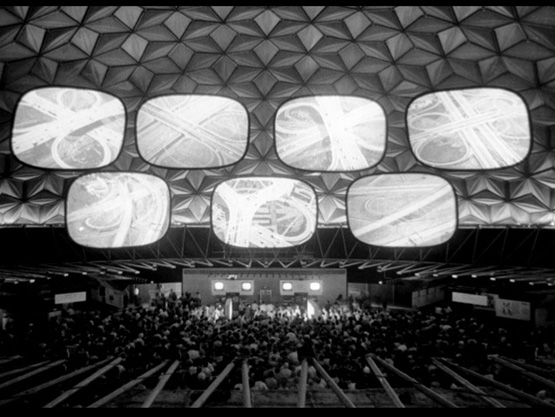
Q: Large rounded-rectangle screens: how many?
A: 7